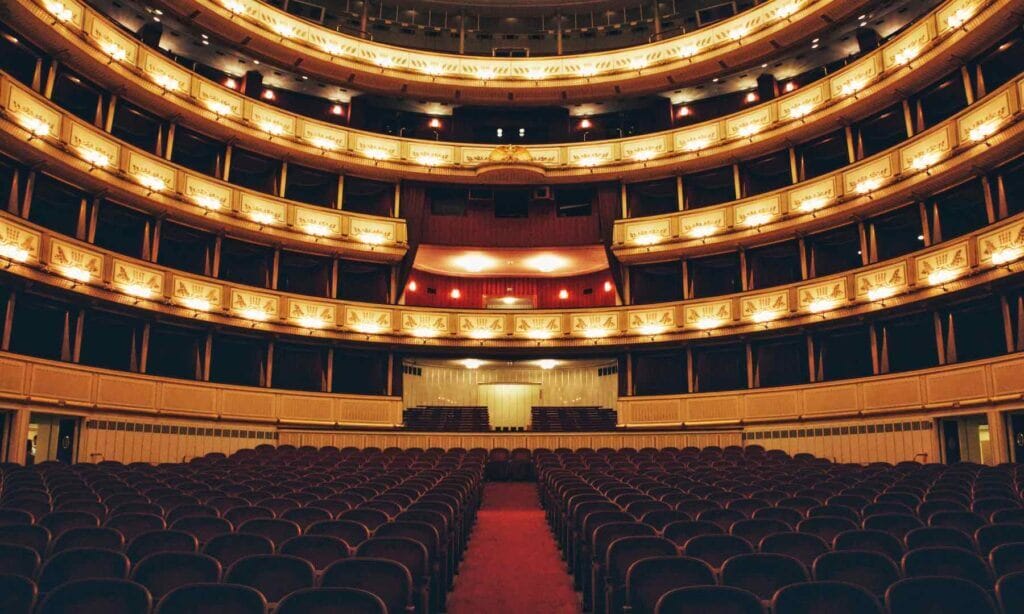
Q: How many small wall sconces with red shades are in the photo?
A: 12